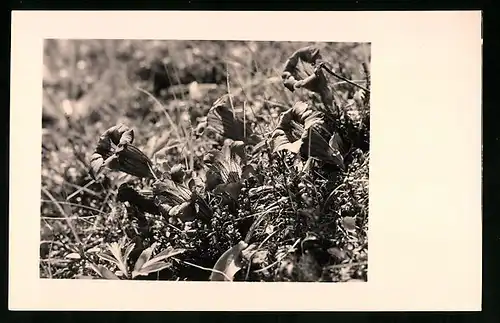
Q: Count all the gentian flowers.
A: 6